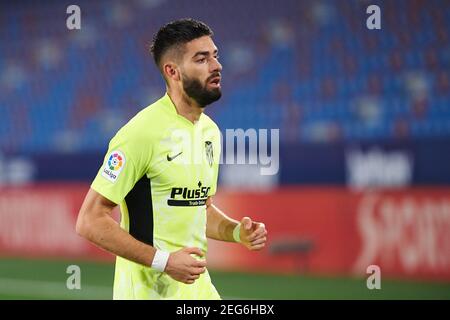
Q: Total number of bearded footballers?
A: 1